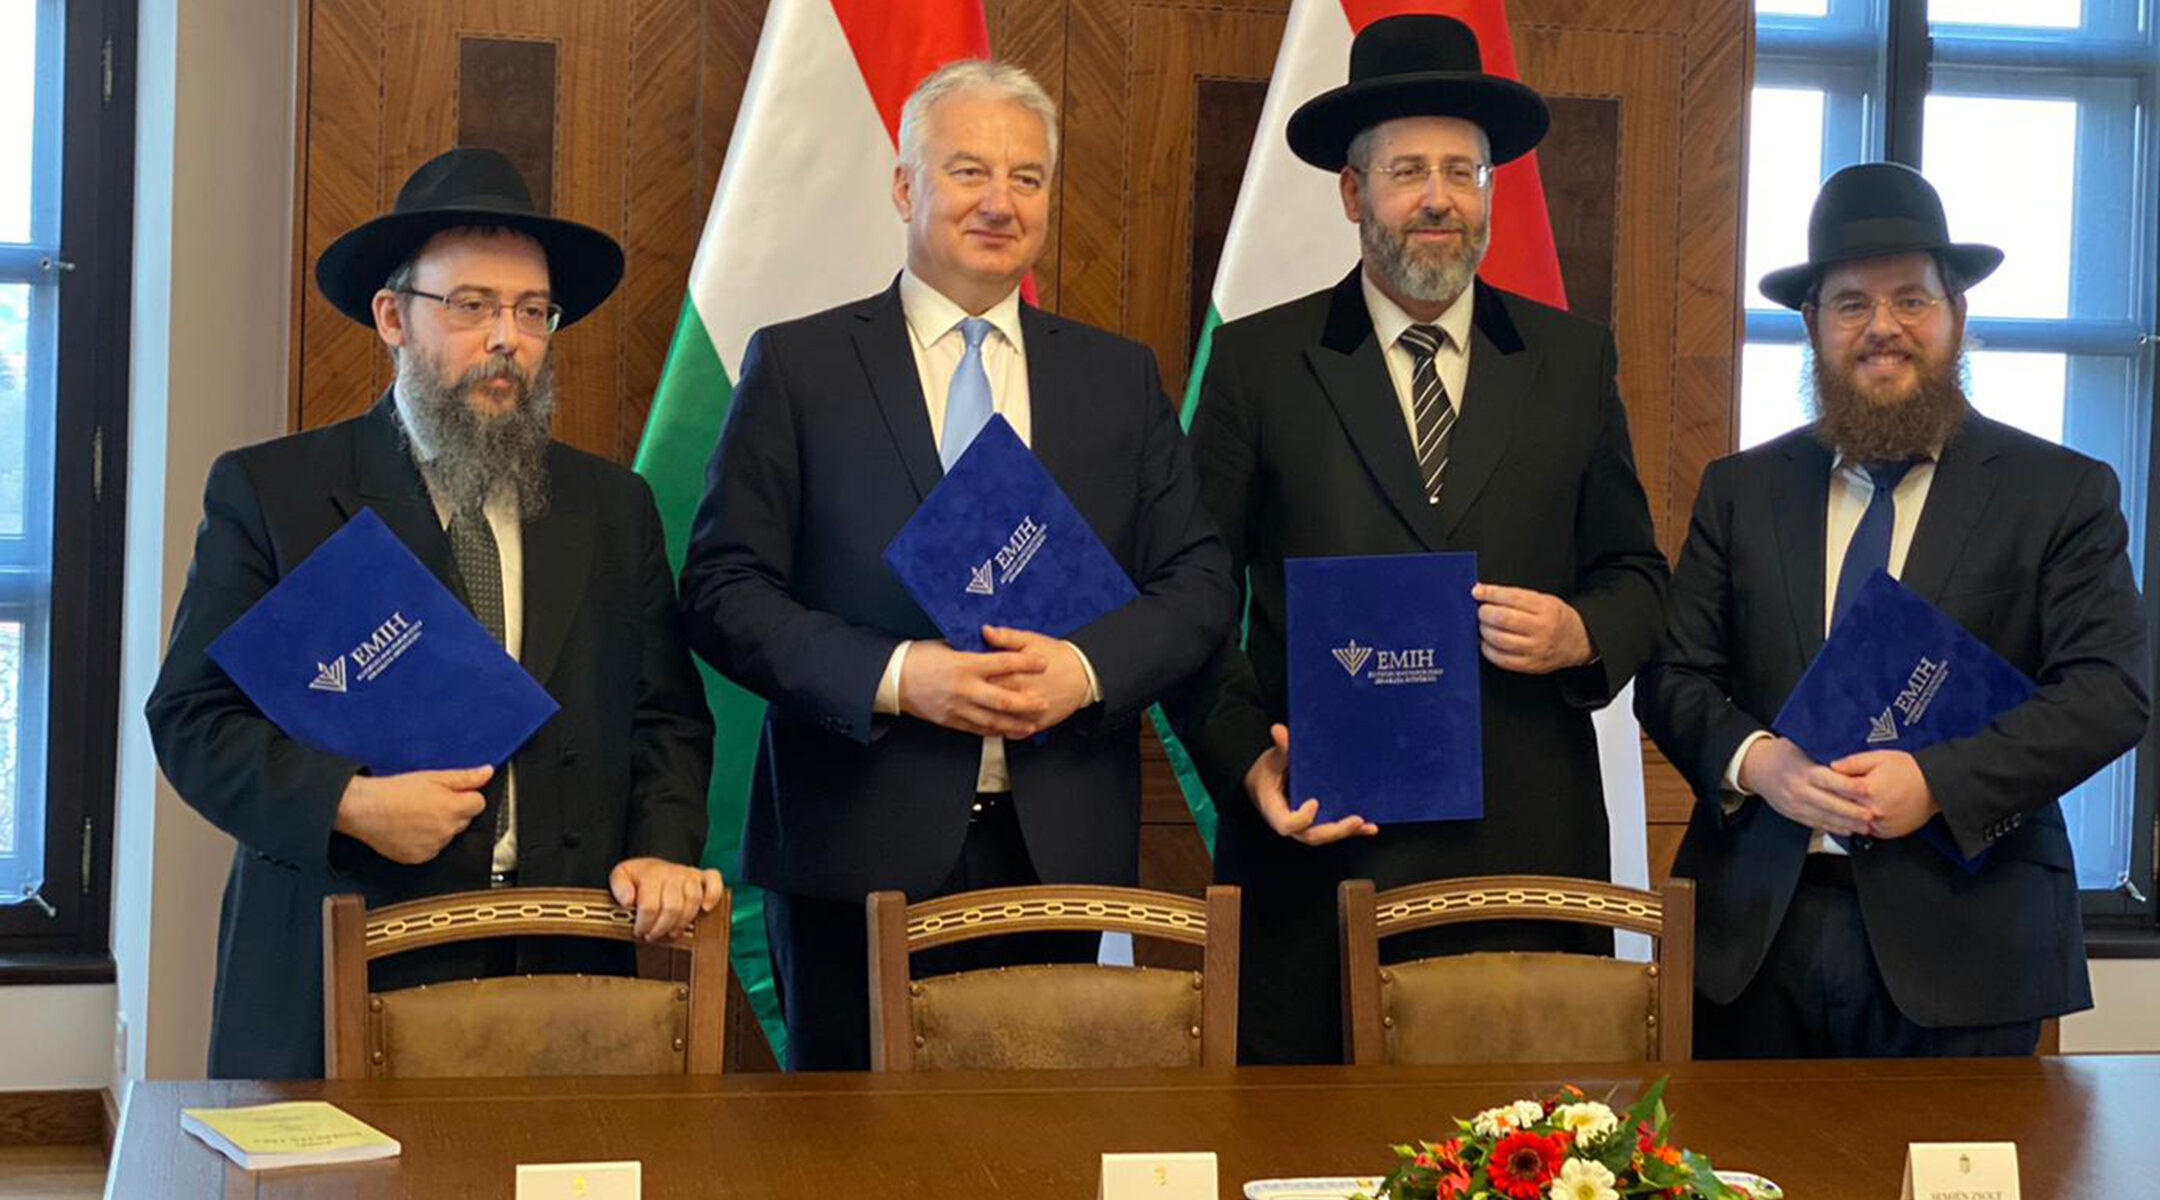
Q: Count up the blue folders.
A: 4